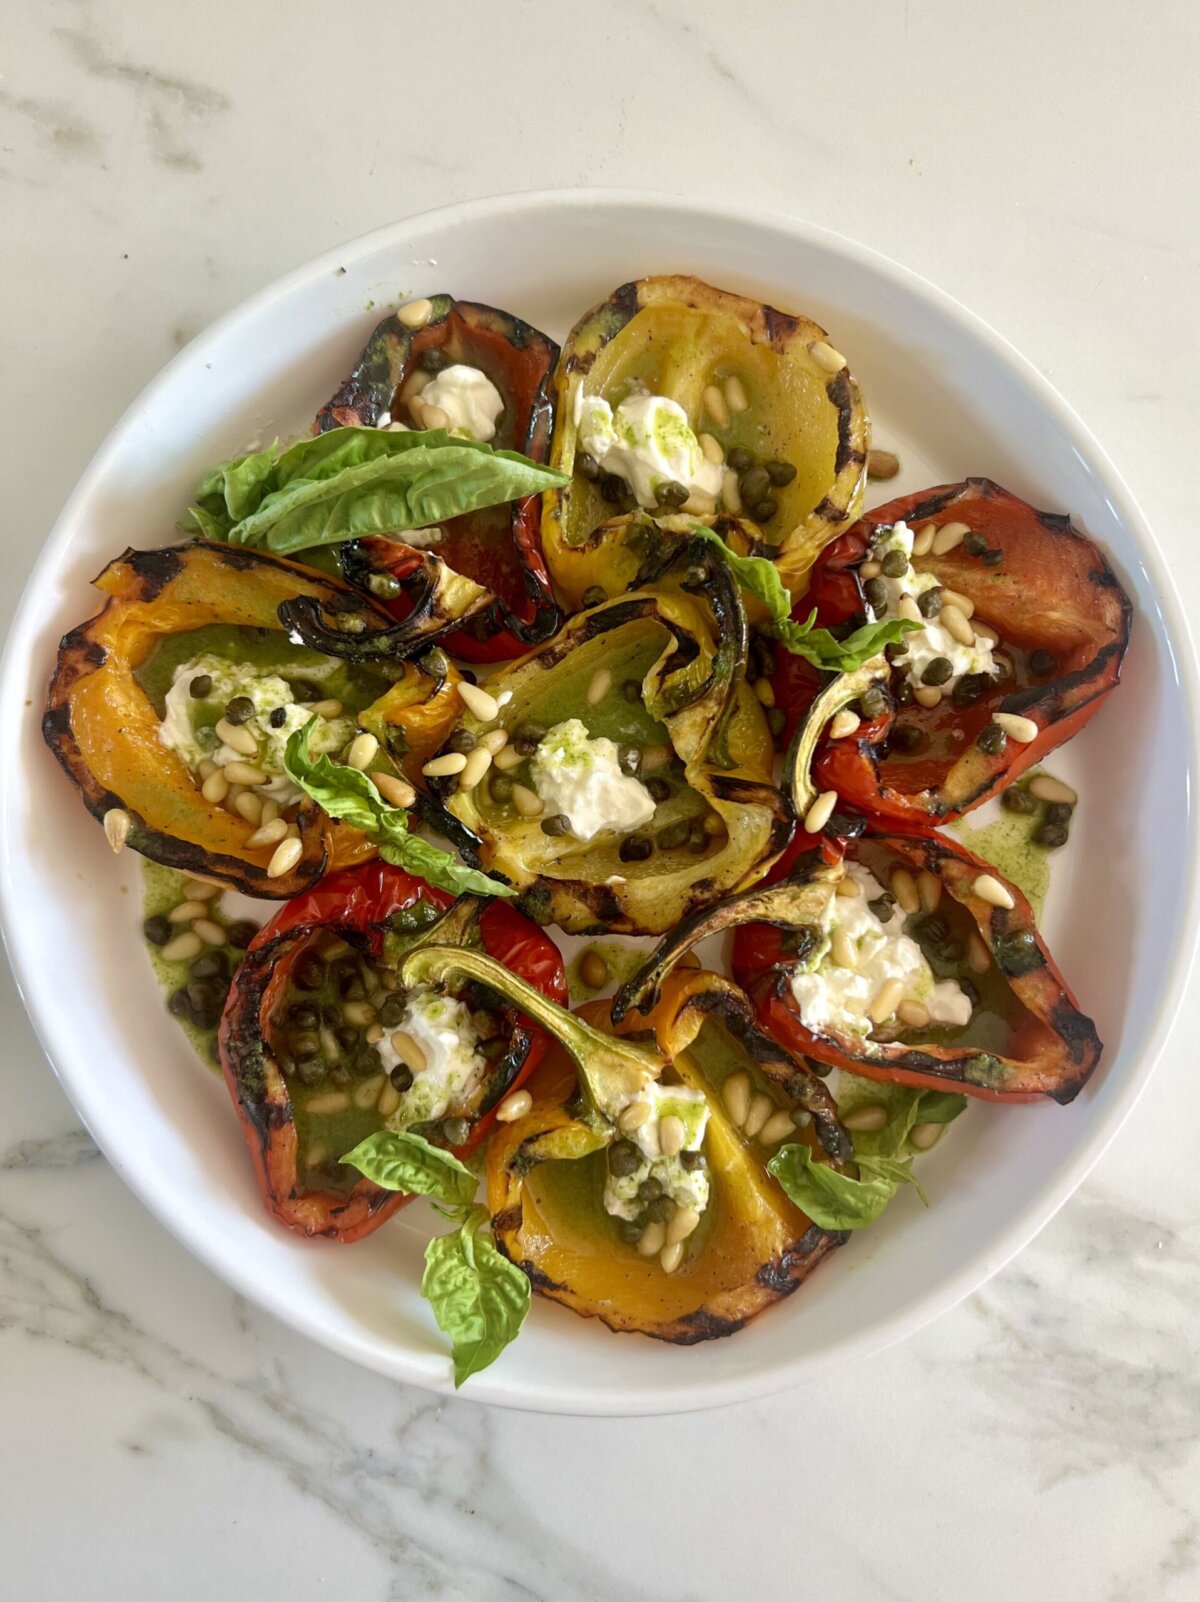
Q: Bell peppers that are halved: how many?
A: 8